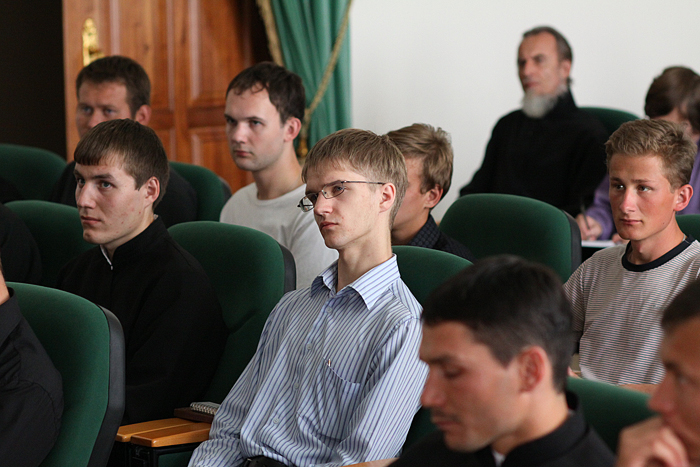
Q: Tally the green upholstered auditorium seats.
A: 10